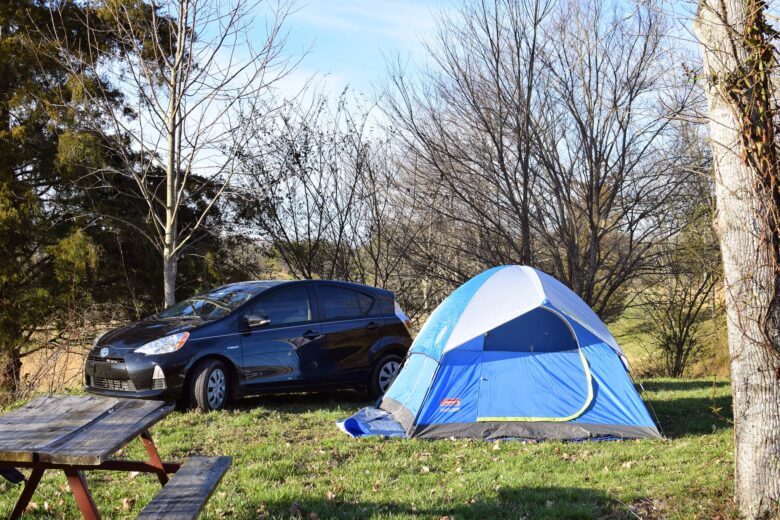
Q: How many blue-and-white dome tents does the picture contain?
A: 1